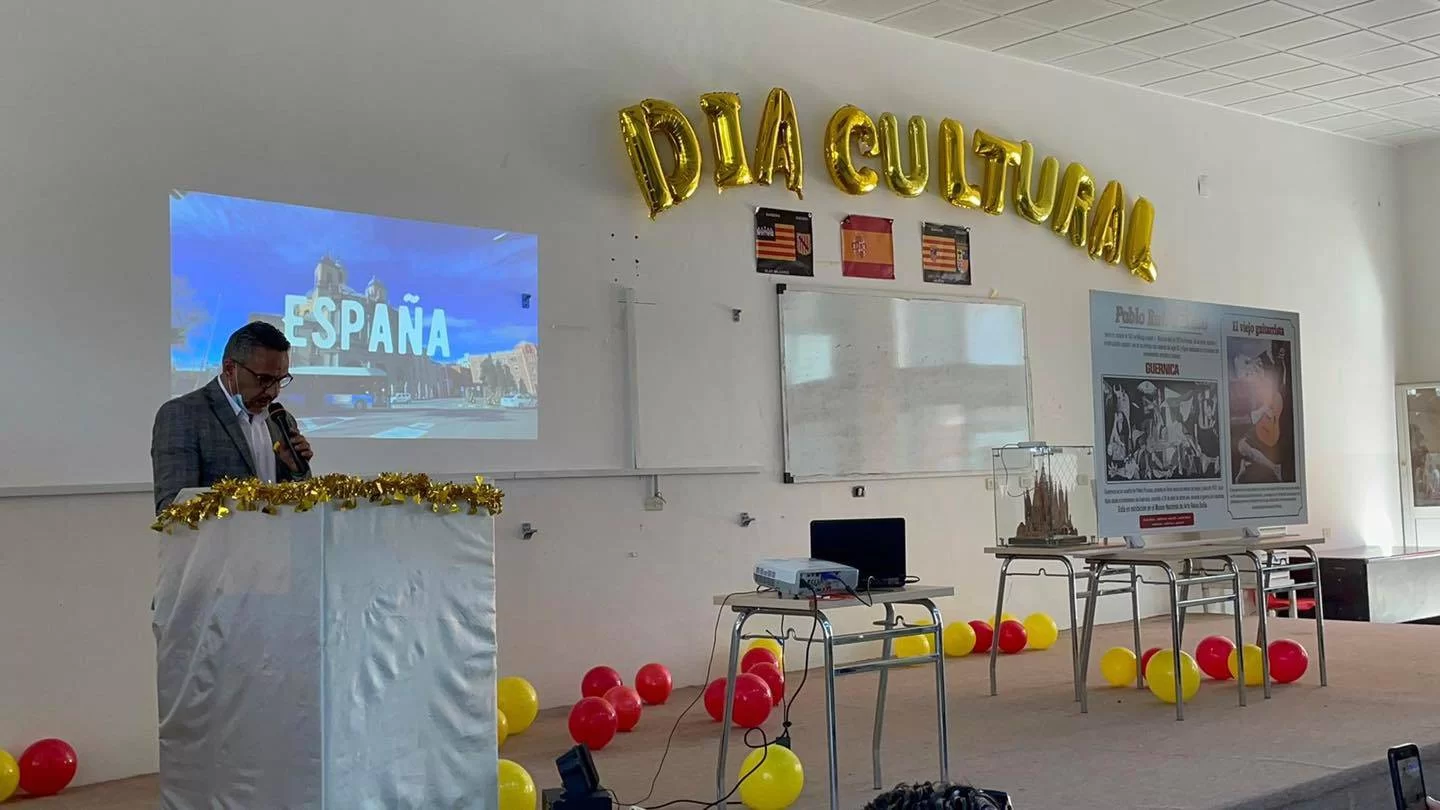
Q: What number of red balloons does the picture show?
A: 14